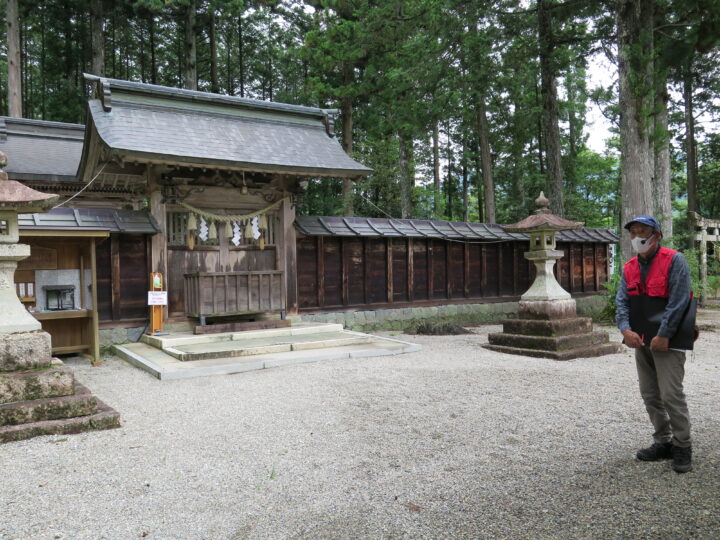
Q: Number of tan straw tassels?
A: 5